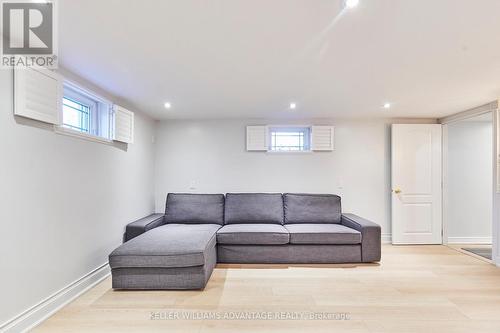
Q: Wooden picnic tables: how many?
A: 0